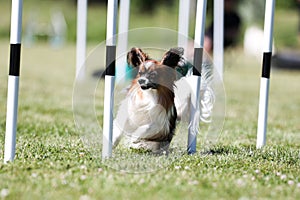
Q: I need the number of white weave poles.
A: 8